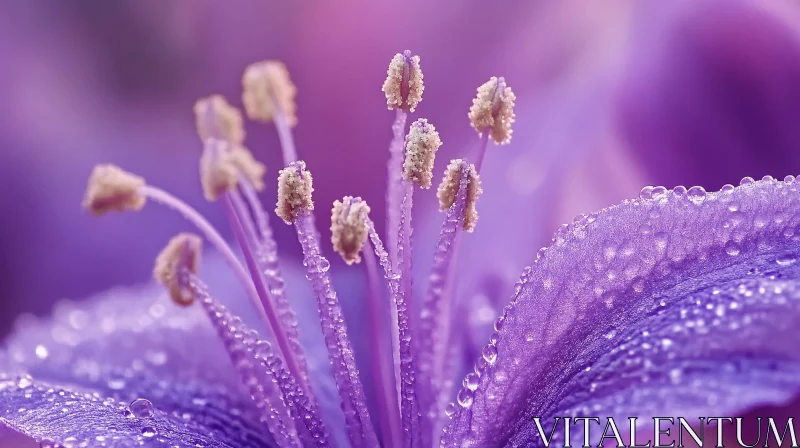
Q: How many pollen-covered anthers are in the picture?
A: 12